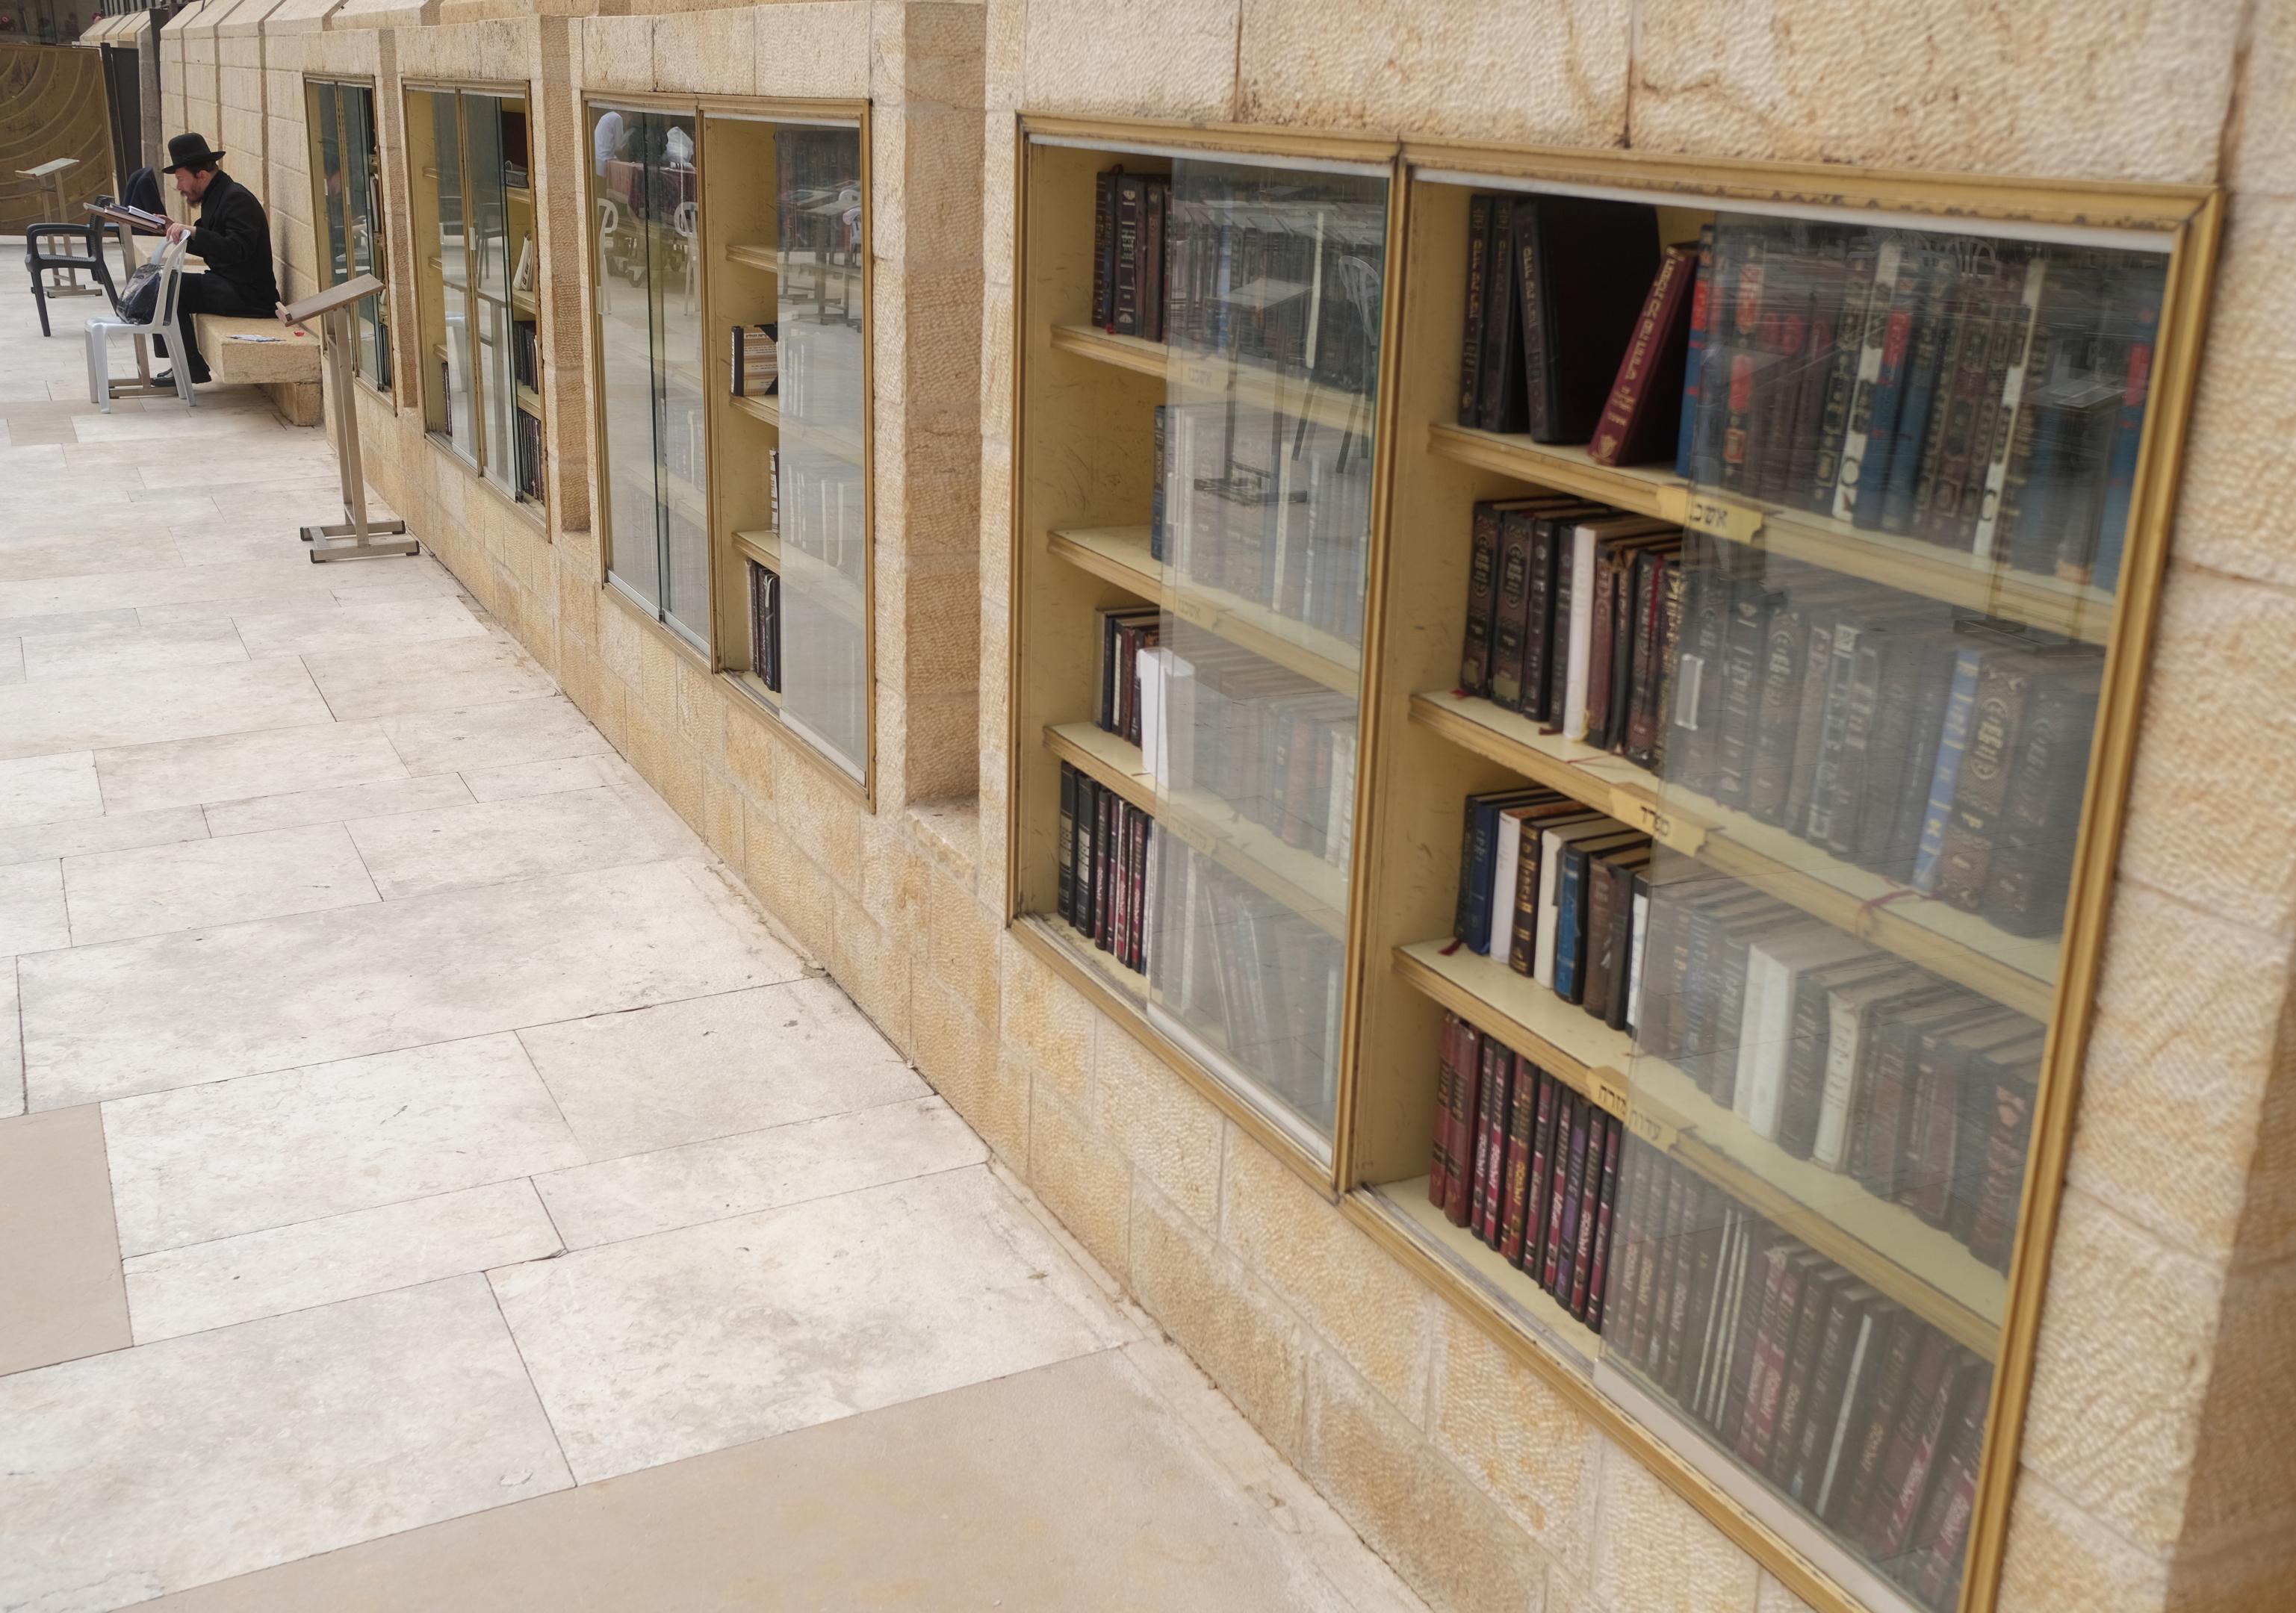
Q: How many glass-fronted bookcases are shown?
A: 4